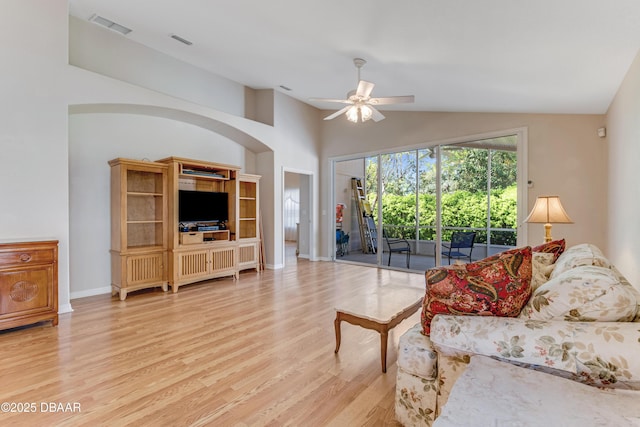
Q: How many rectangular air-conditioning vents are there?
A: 3